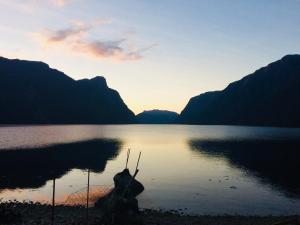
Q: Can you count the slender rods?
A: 4